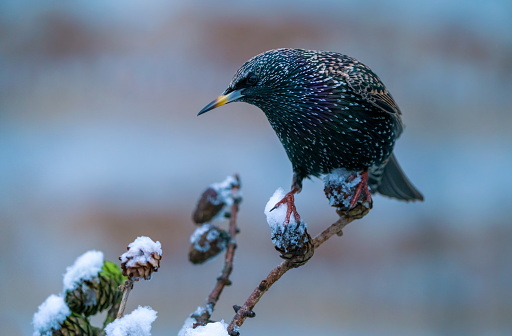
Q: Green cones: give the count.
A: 2